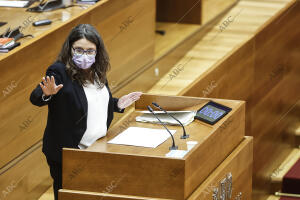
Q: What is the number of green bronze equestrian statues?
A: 0